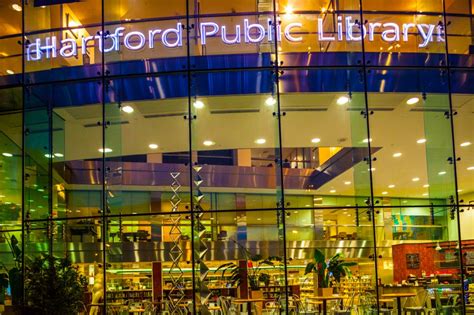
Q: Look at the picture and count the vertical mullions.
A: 6